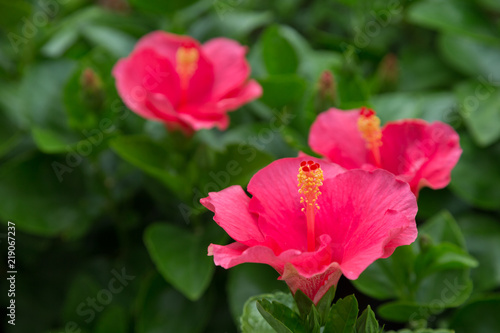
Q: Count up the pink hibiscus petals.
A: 15